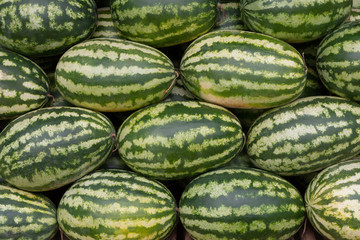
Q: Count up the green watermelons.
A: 14